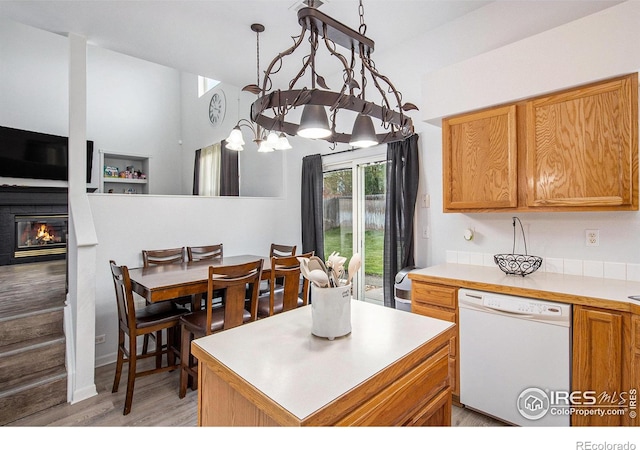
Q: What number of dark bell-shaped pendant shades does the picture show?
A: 2